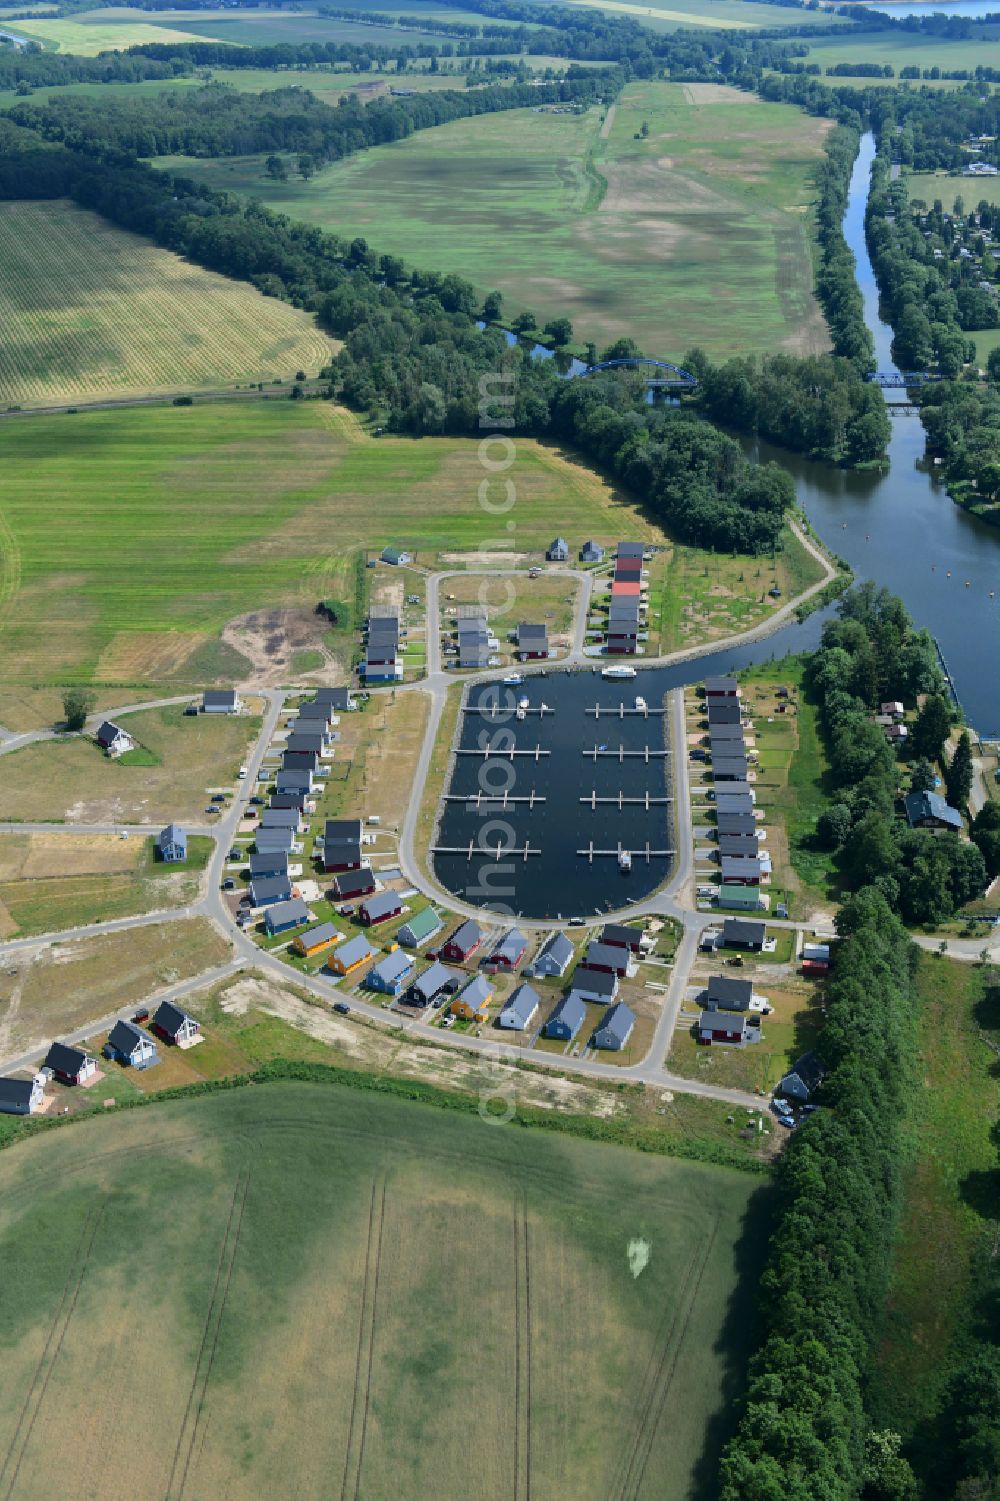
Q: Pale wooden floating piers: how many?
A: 8